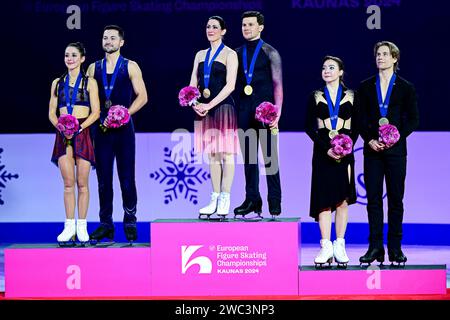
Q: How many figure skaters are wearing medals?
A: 6